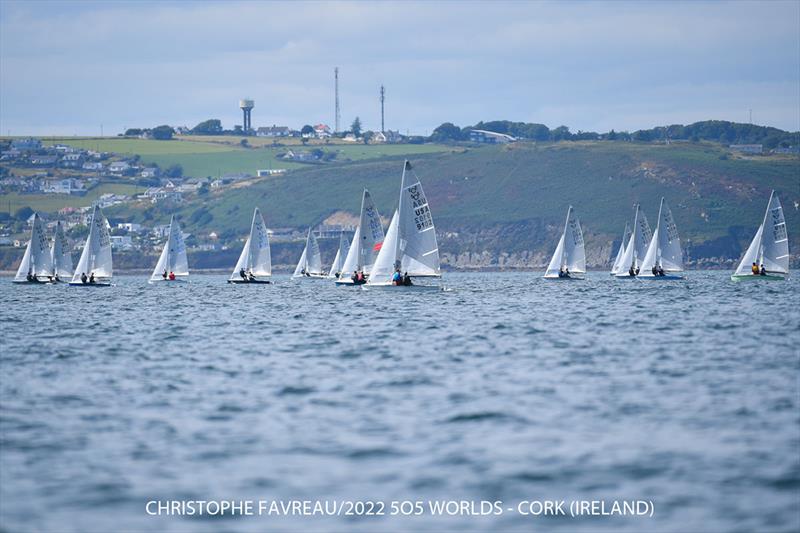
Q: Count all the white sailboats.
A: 14